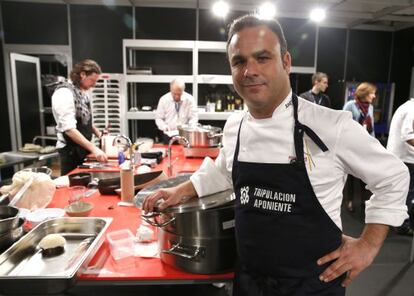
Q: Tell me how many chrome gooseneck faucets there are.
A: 2